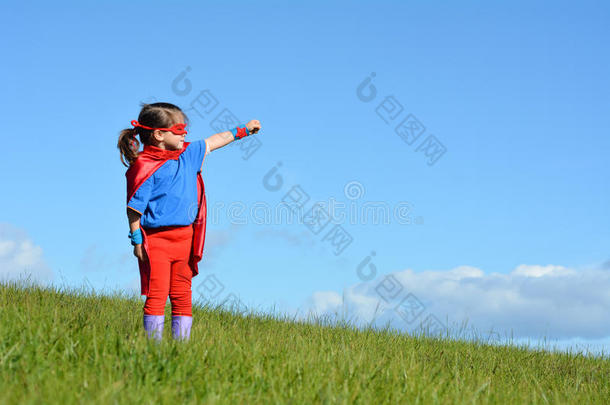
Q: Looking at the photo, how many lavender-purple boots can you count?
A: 2